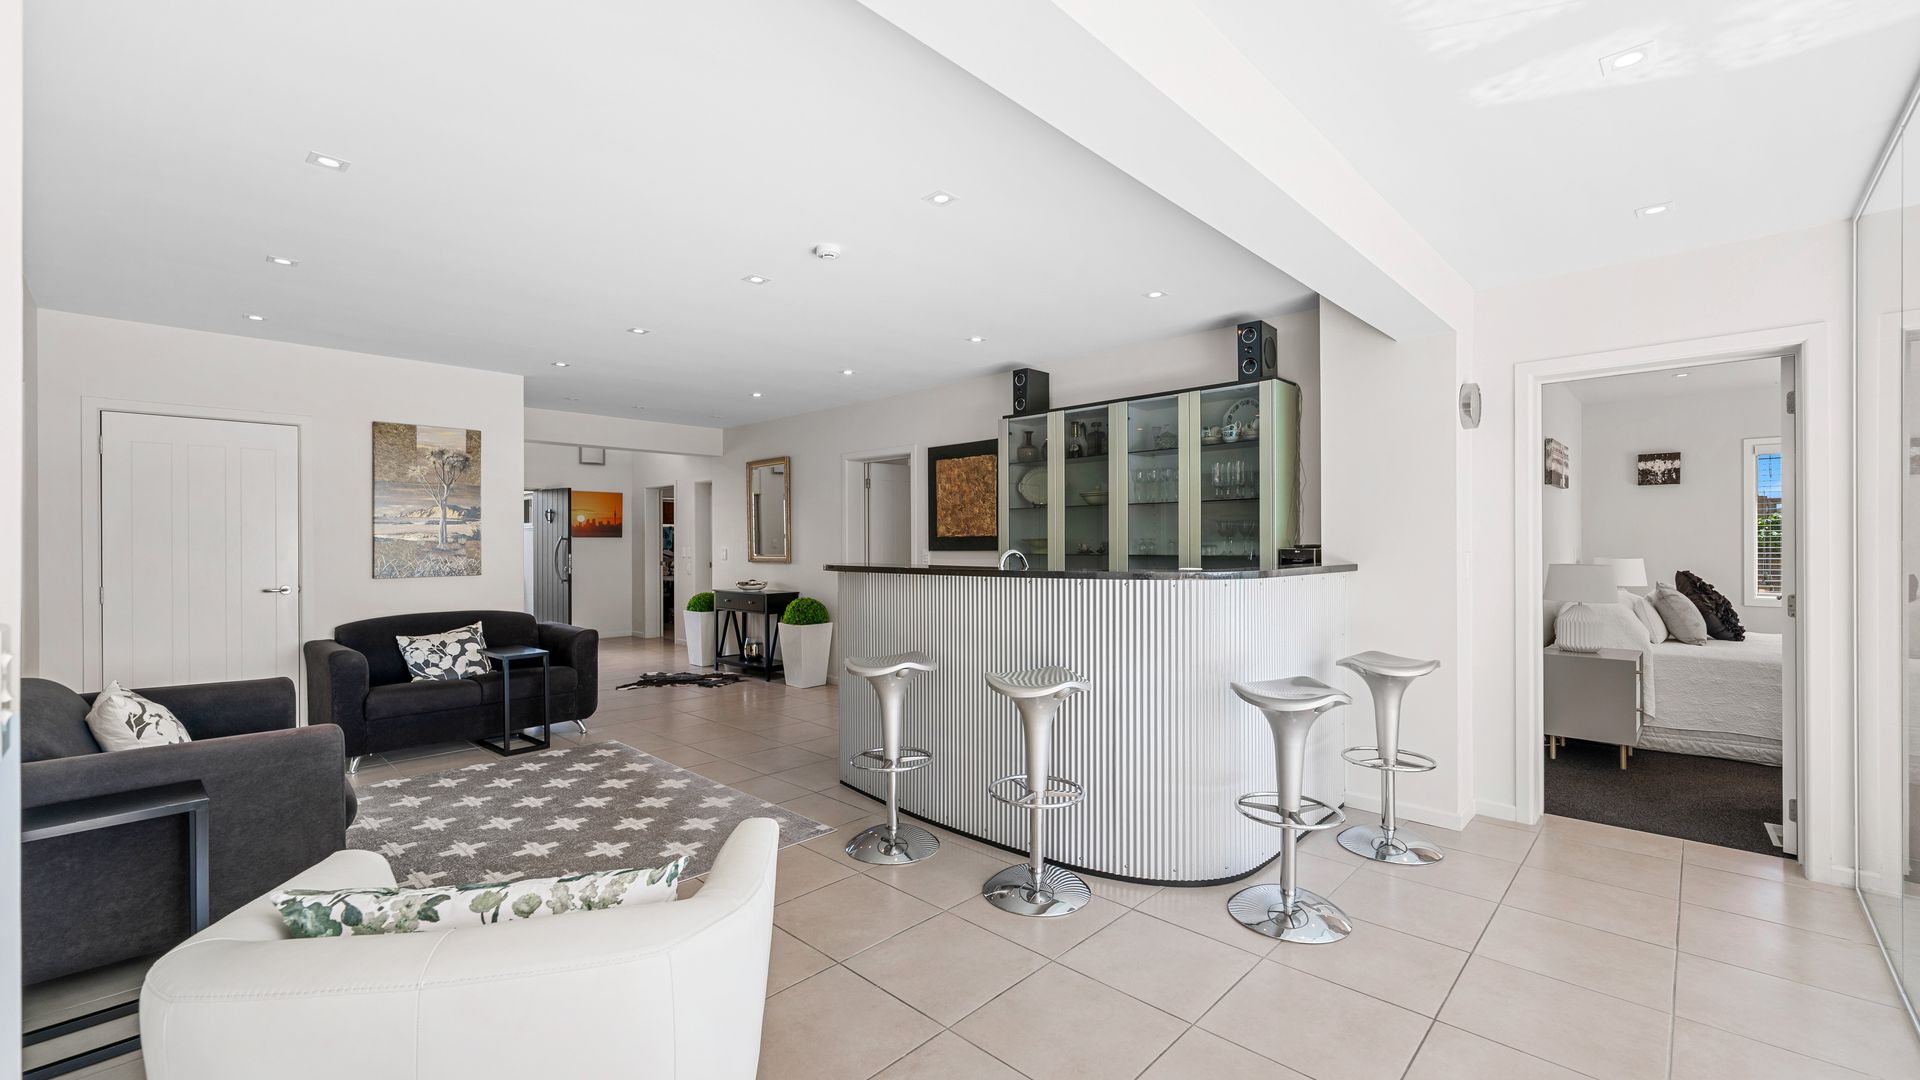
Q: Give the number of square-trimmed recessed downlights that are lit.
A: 14